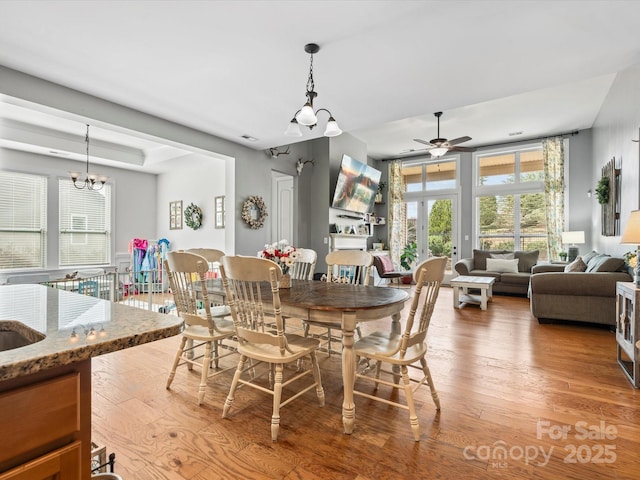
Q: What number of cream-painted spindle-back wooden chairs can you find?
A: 6